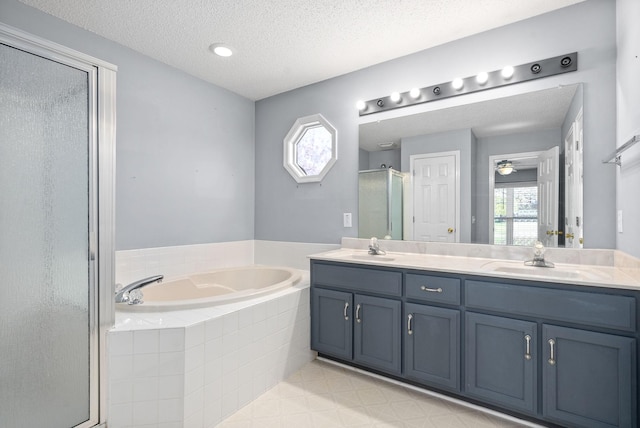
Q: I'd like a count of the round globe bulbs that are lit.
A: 6